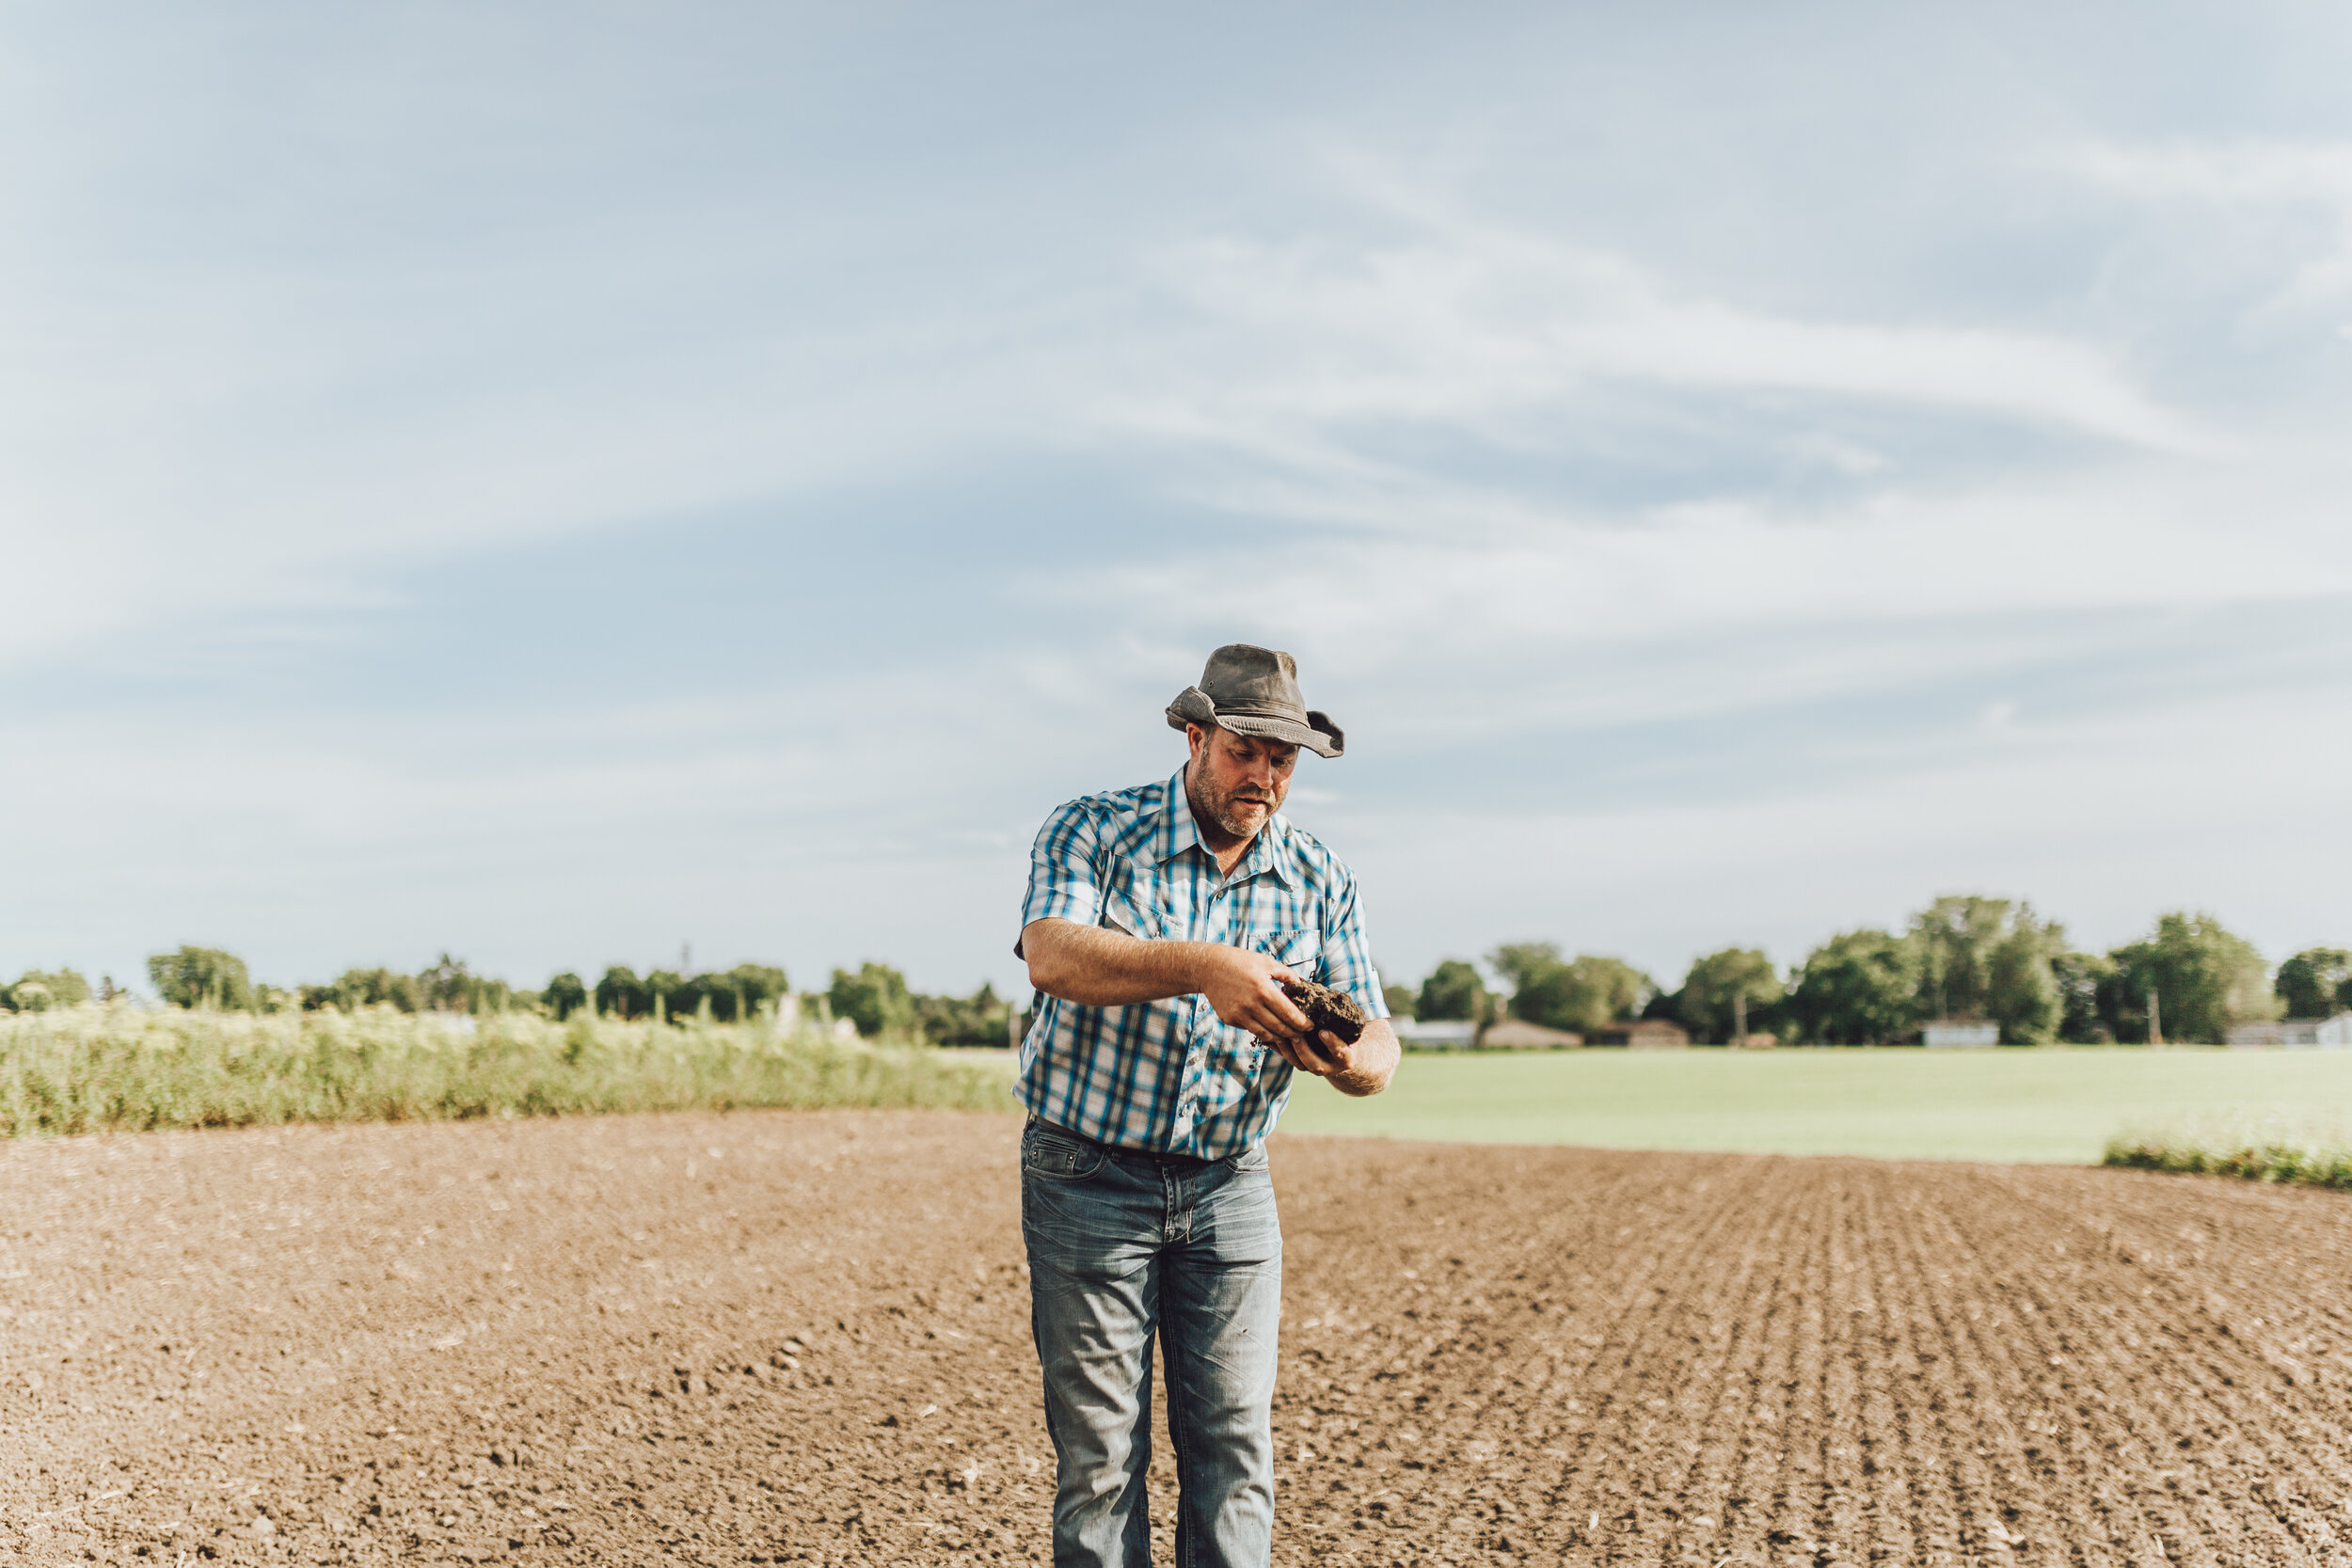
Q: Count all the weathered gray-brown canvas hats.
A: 1